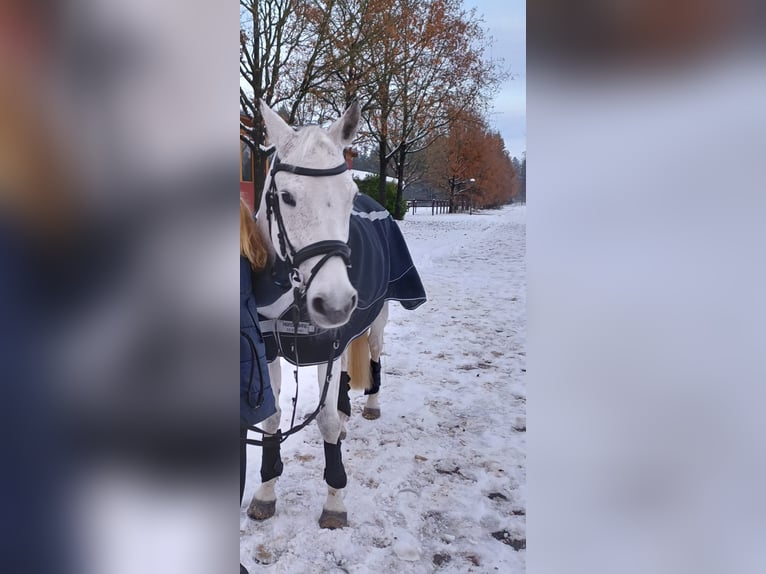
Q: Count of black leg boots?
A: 4